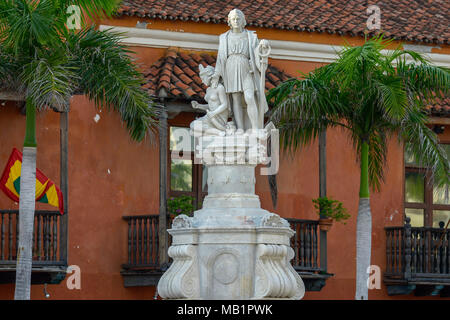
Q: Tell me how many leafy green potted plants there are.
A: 2